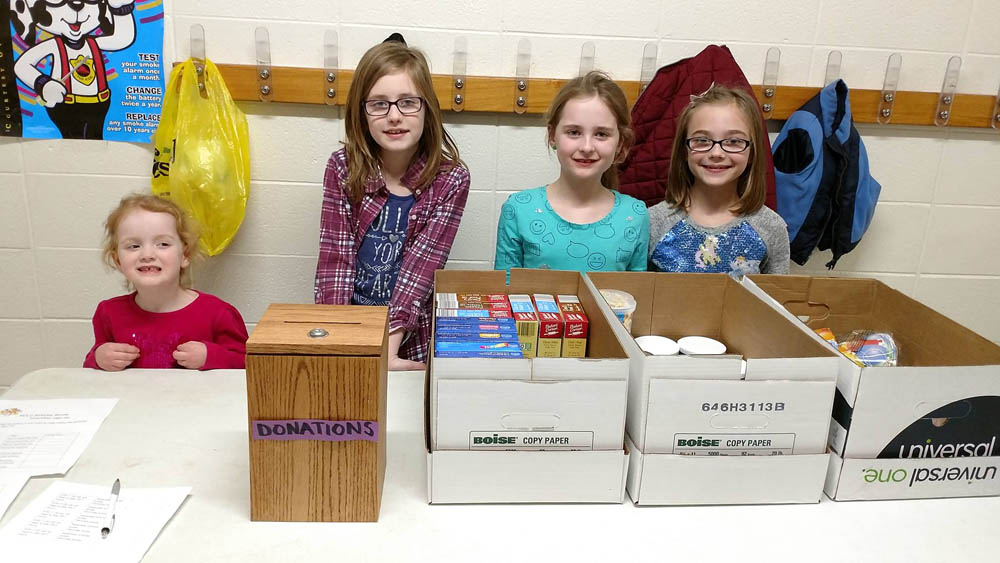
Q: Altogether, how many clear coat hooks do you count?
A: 12